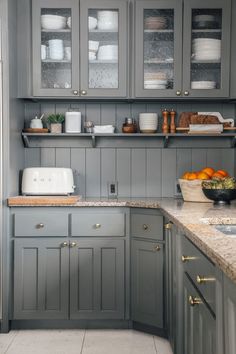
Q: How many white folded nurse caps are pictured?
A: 0